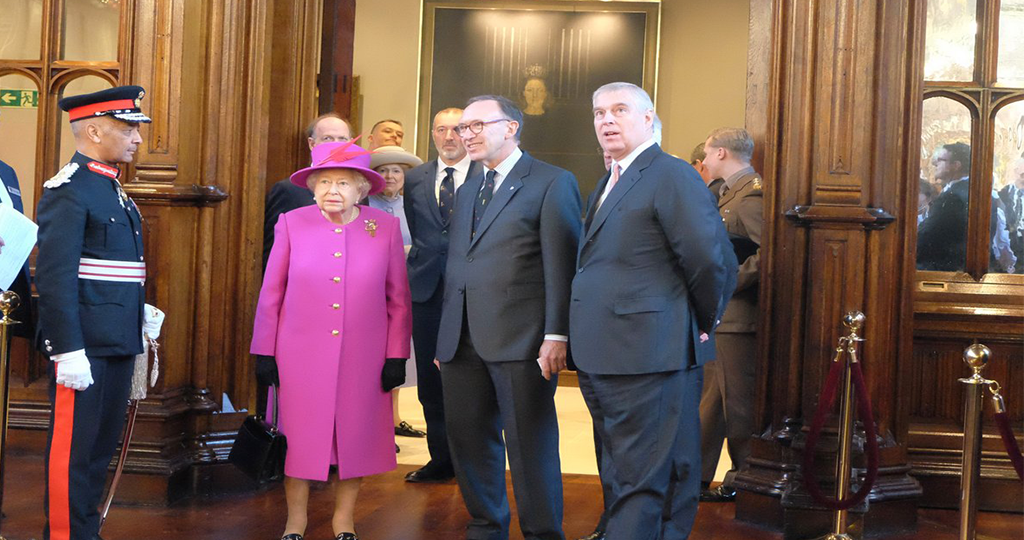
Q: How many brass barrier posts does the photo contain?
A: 3